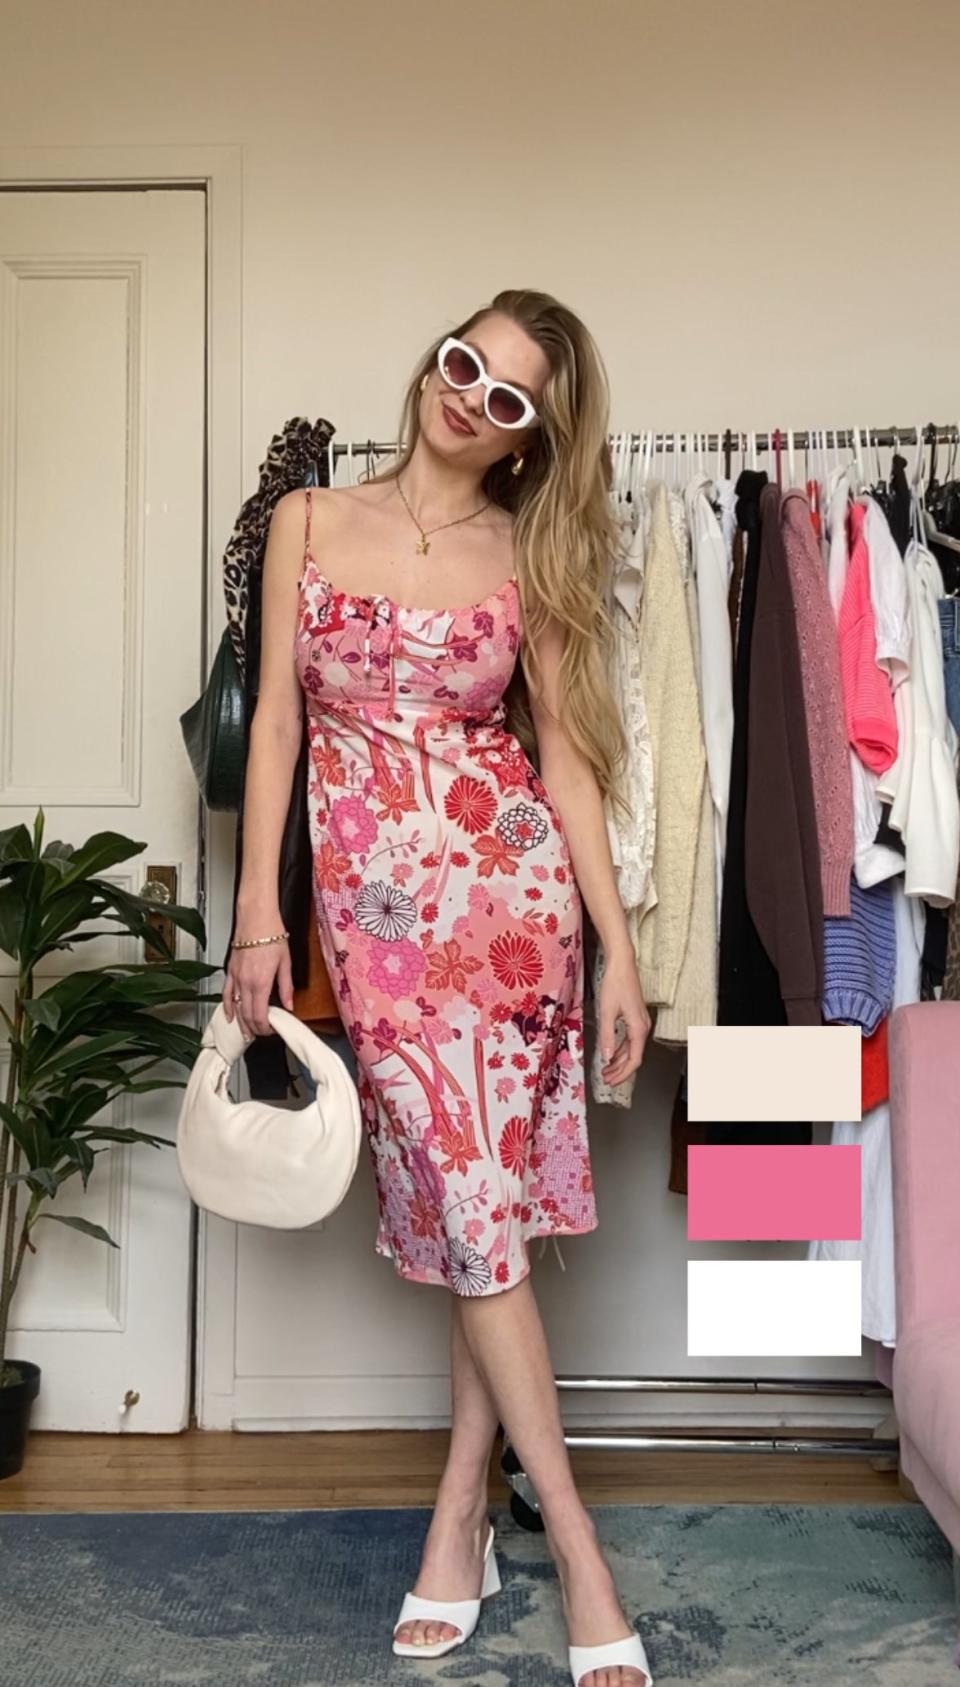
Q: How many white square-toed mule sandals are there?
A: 2